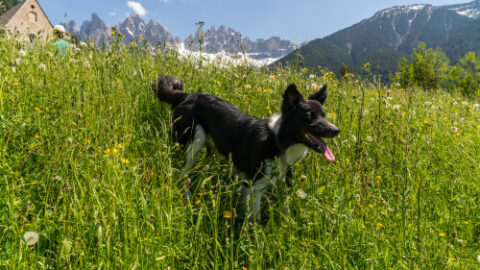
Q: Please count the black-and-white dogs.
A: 1